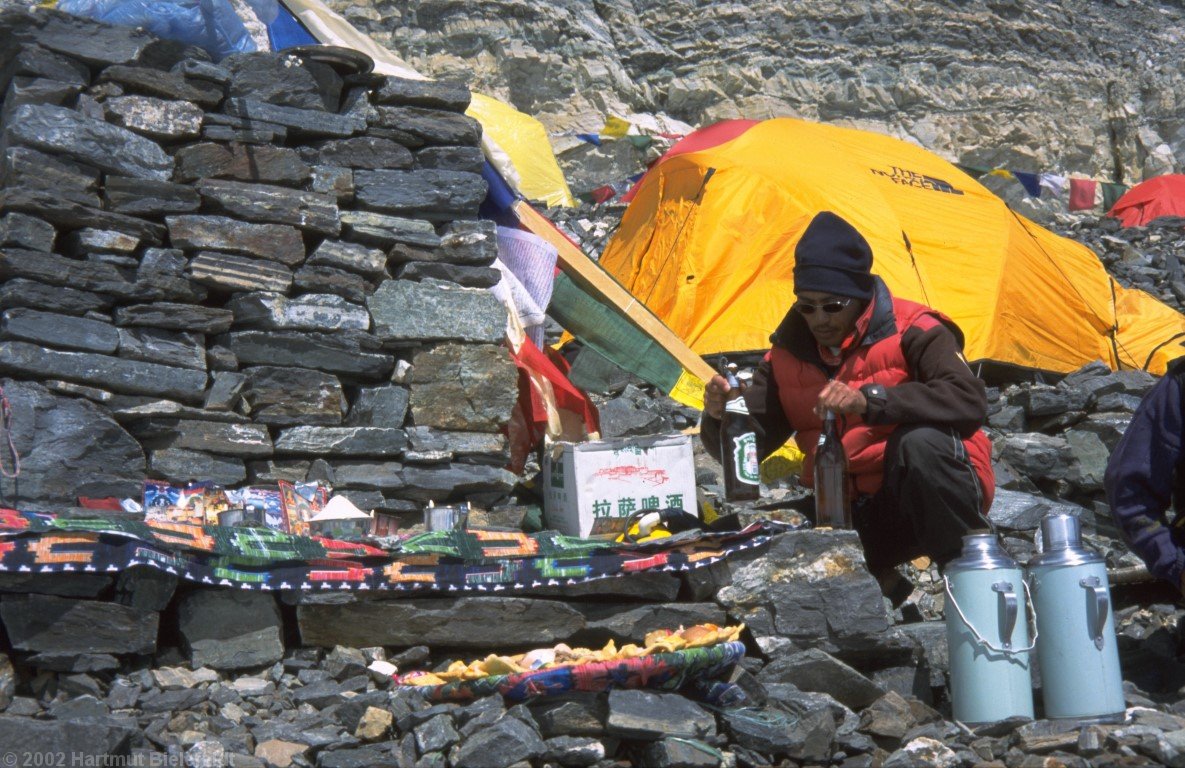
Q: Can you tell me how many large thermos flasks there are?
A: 2